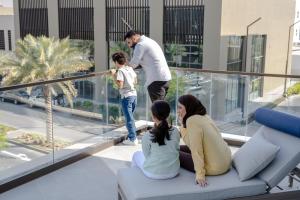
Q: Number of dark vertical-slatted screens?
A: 4